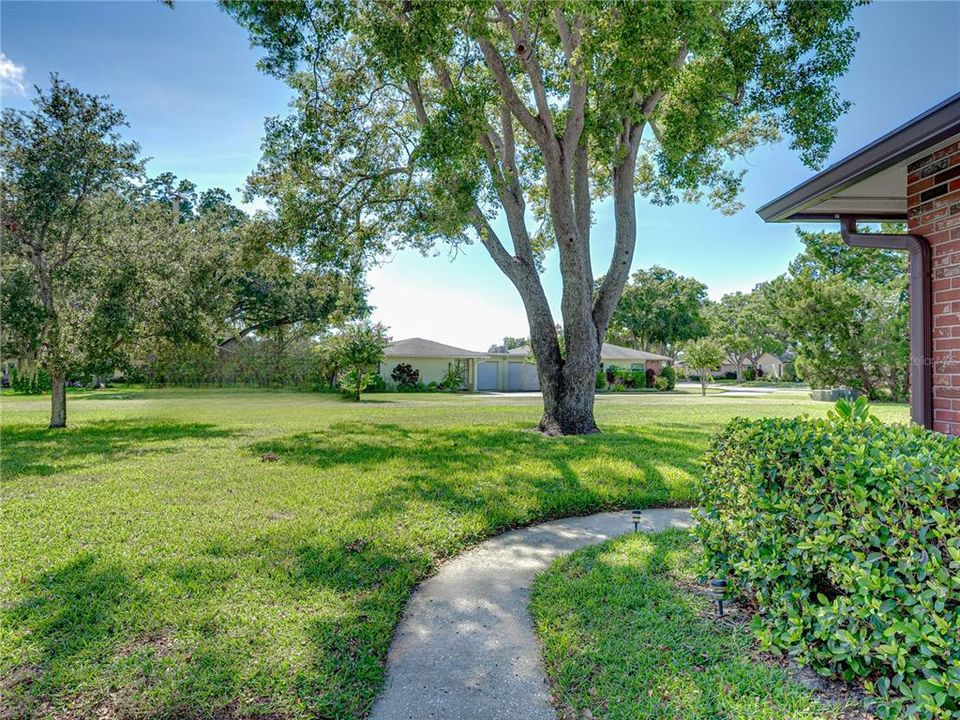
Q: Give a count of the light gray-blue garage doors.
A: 2